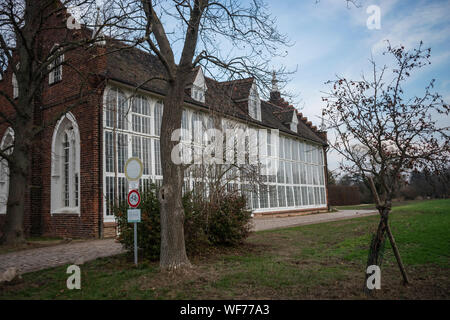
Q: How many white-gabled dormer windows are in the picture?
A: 3